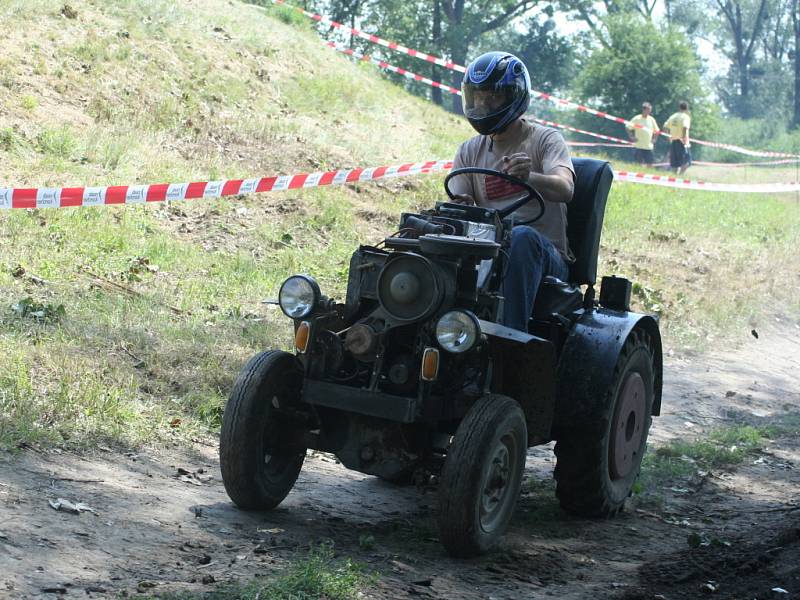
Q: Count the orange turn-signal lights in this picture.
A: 2